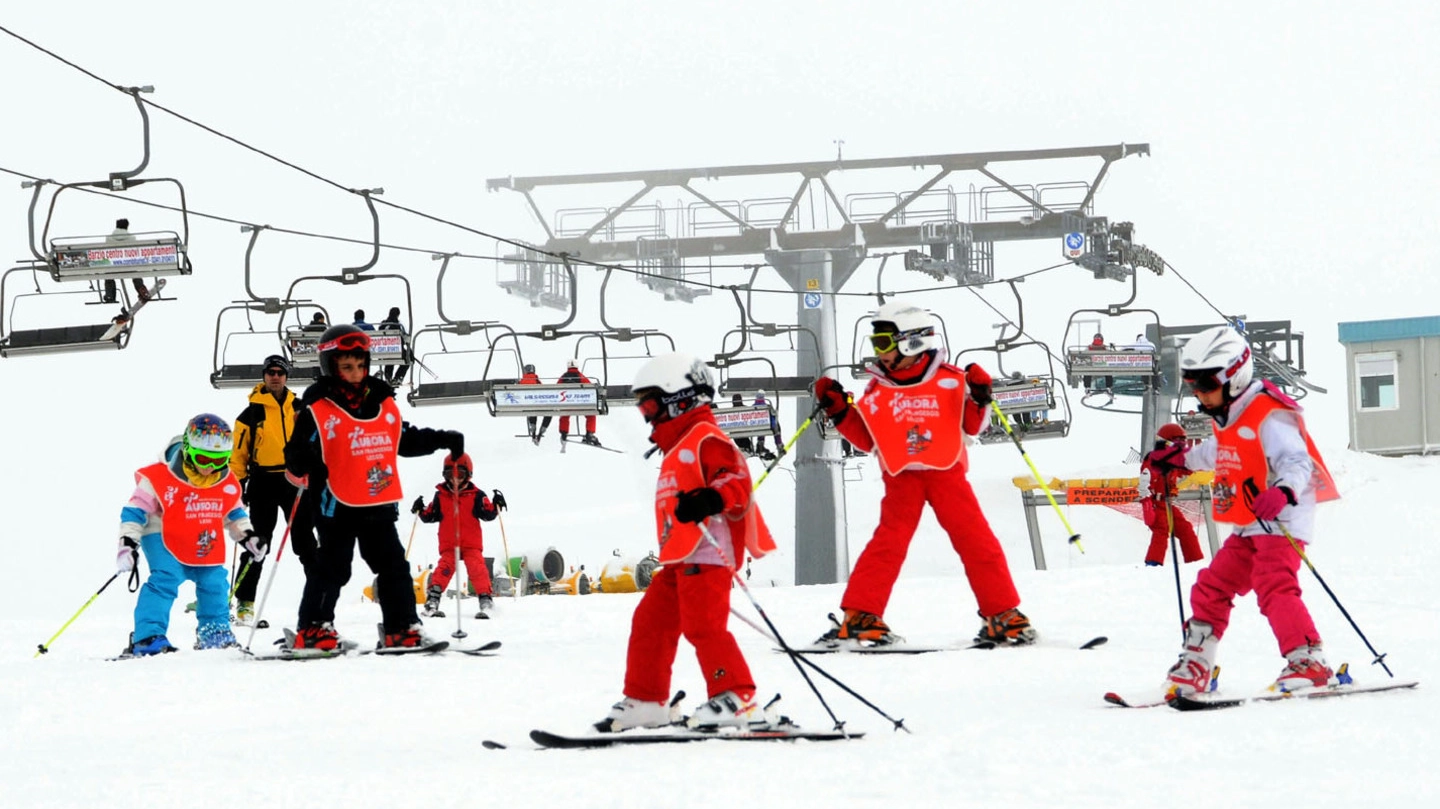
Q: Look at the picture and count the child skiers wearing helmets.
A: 7